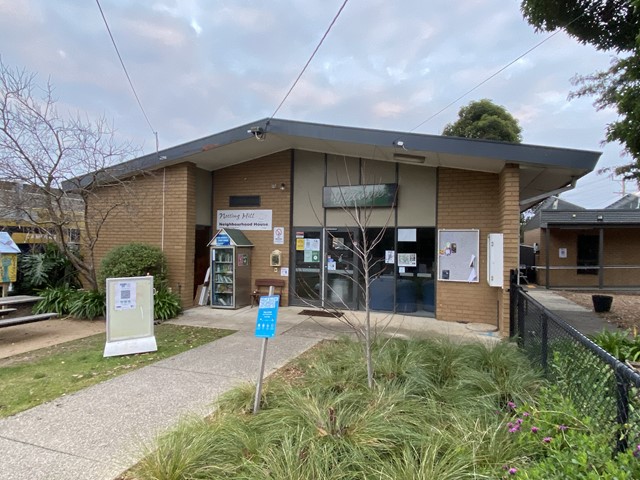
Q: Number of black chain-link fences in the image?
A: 1